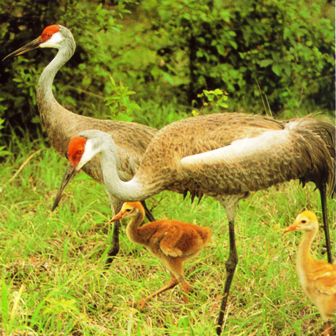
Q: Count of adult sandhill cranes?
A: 2